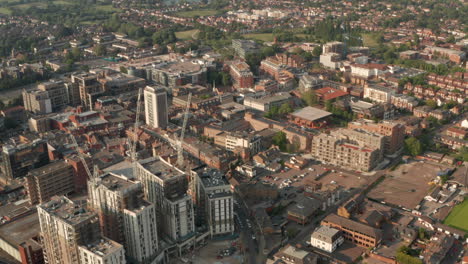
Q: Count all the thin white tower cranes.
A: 3